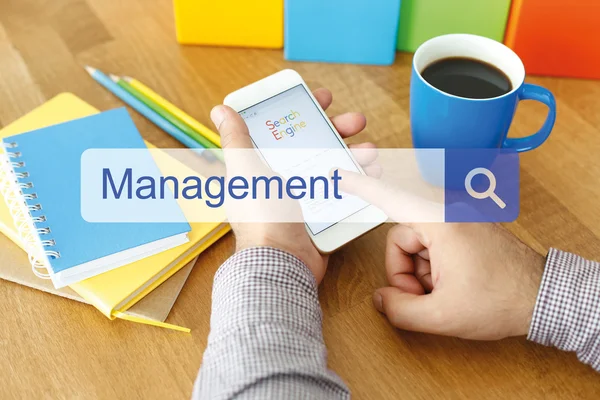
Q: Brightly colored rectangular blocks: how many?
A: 4